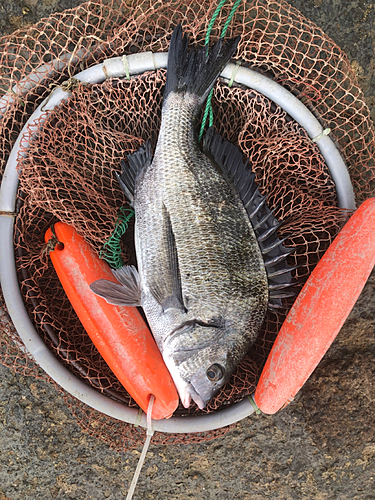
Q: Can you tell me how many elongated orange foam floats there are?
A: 2